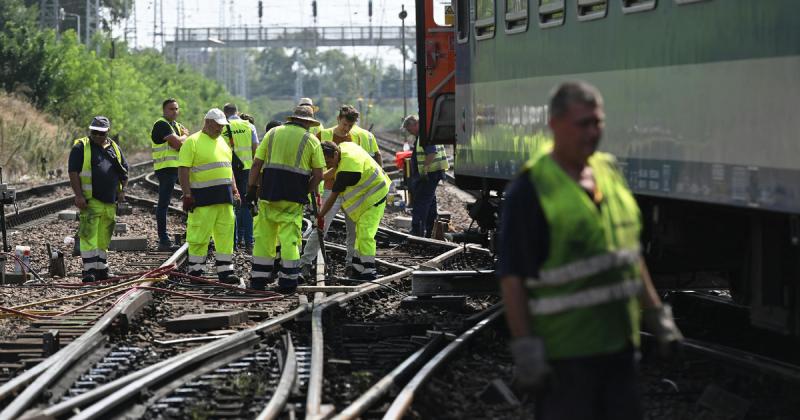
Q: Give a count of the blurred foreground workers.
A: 1